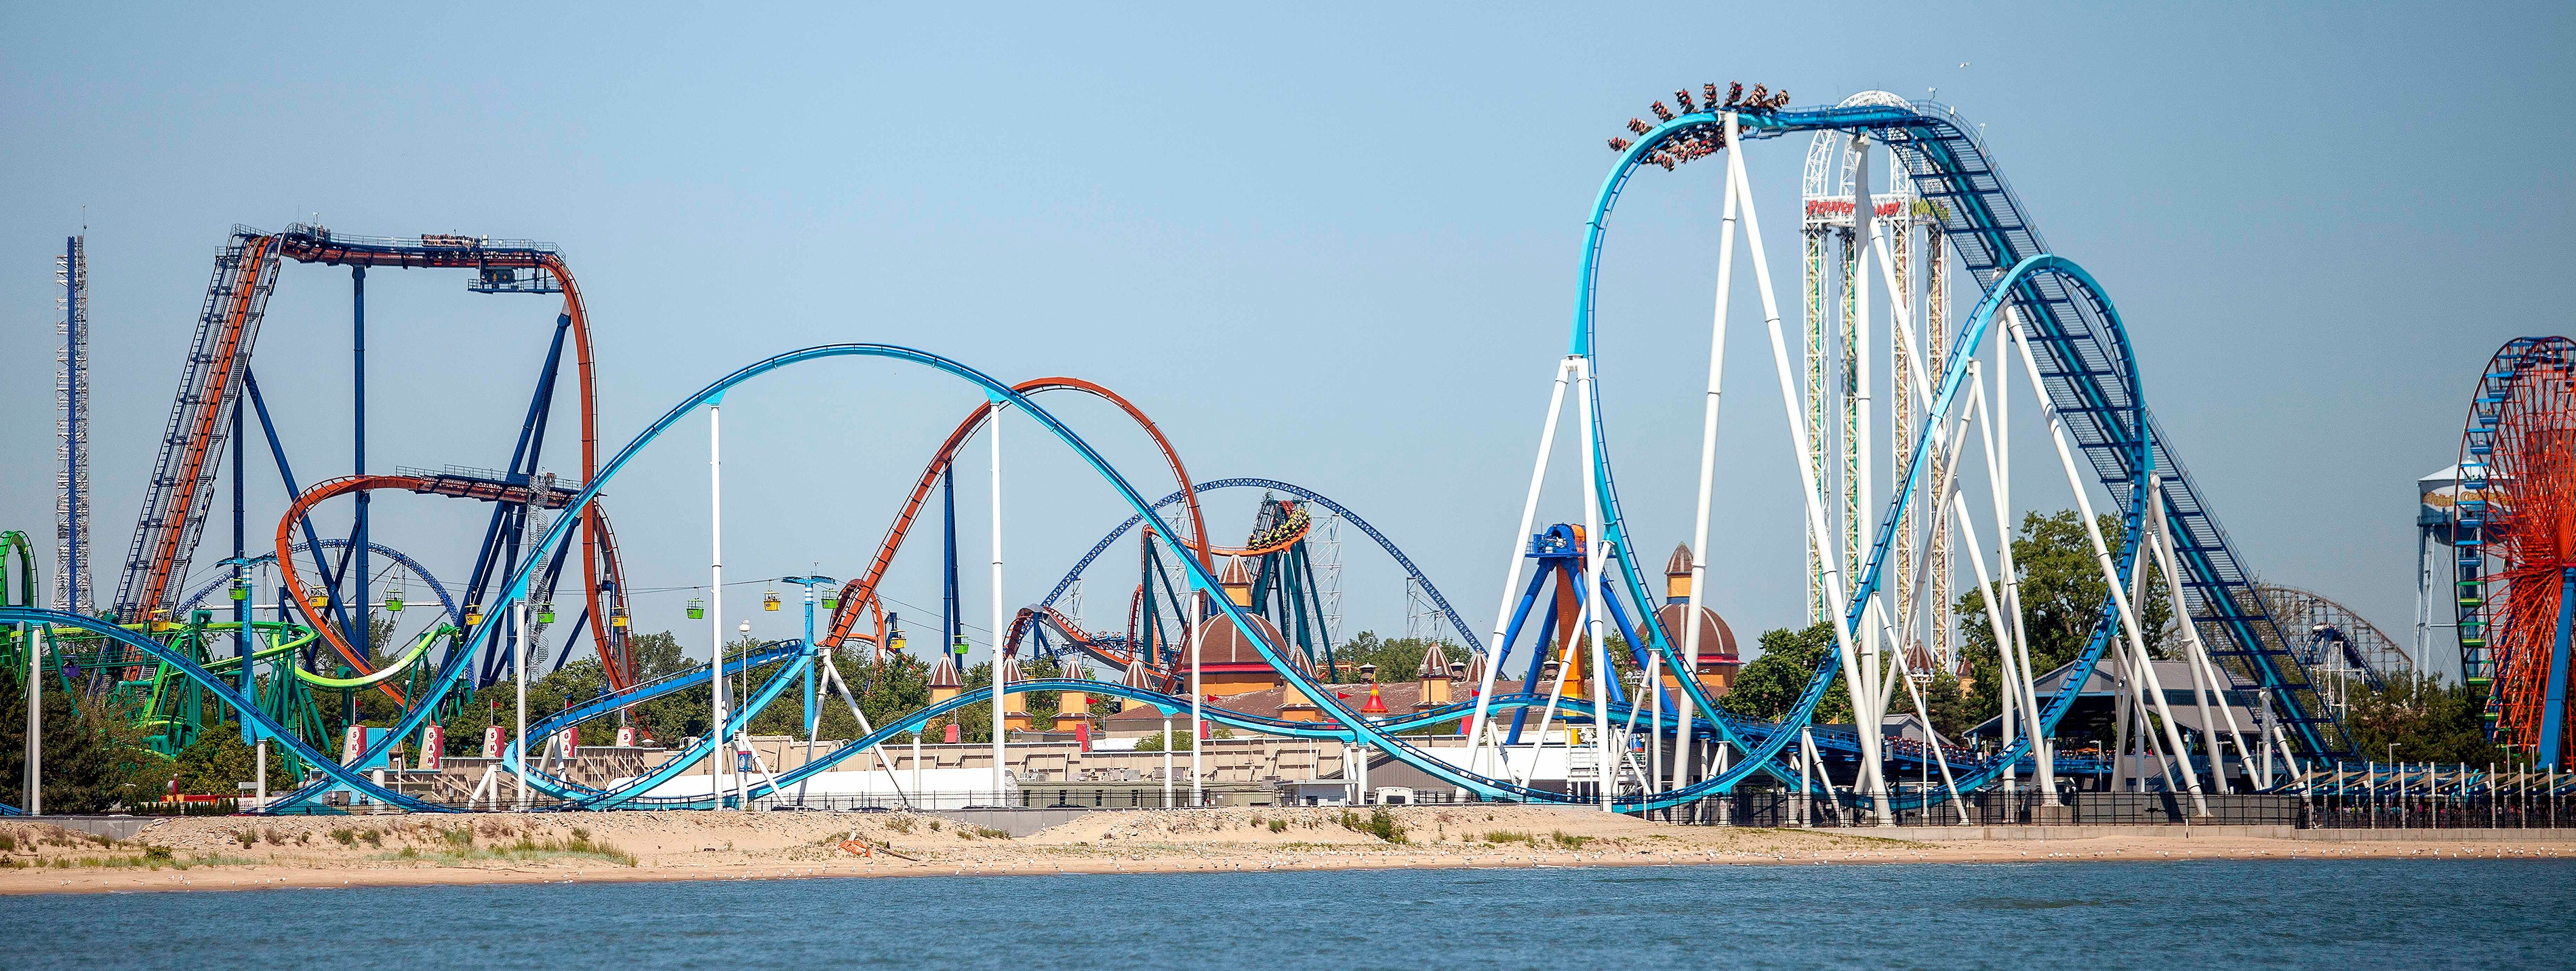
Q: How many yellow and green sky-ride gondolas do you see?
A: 12